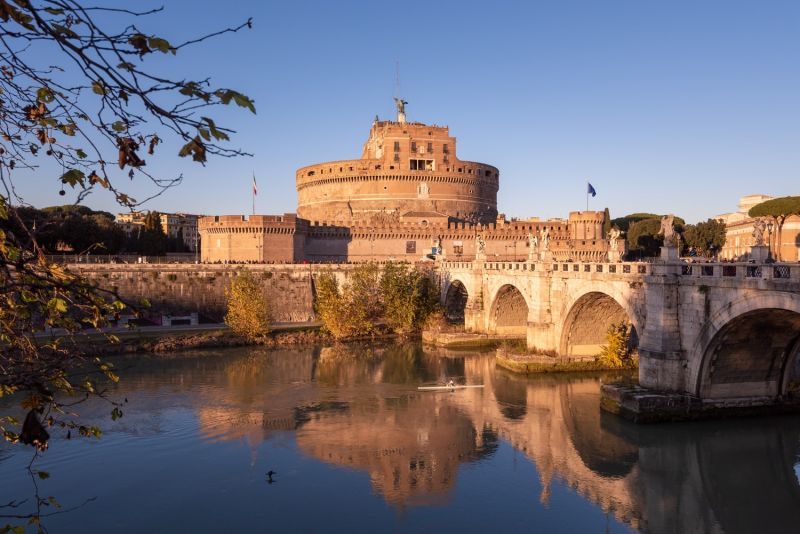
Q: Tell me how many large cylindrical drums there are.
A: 1